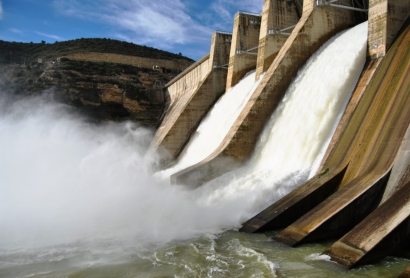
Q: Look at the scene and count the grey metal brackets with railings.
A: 4